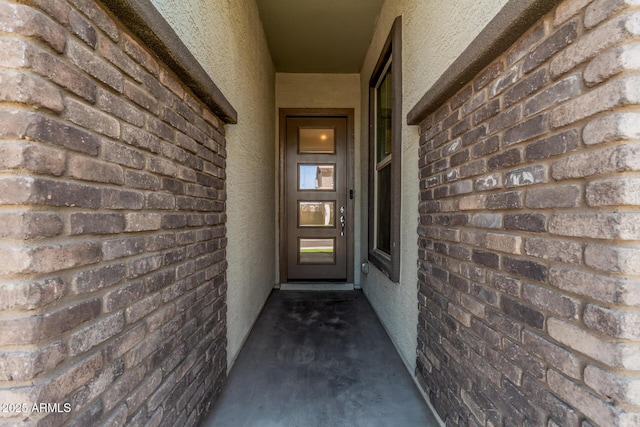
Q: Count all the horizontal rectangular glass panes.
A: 4